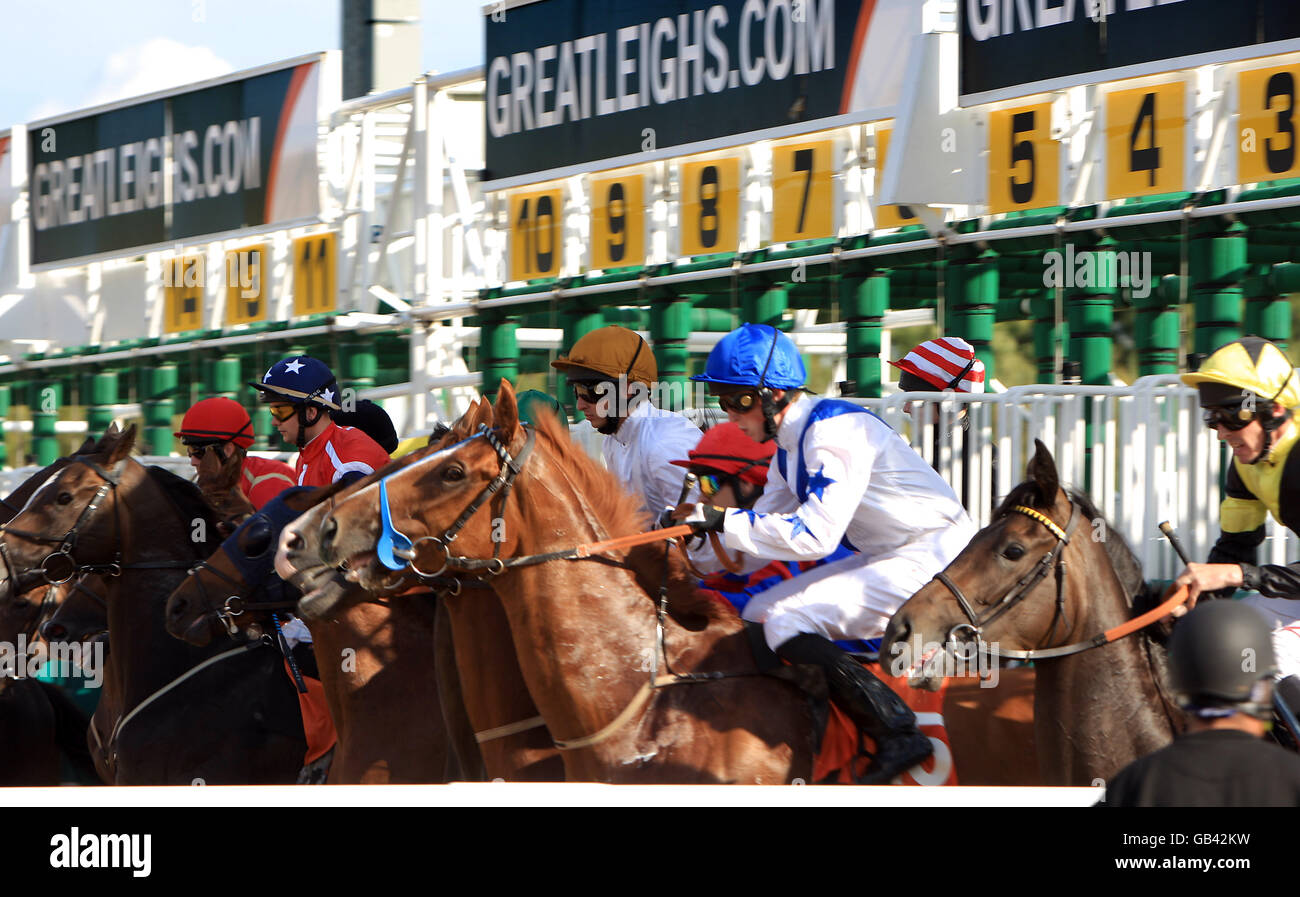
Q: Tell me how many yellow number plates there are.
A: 11